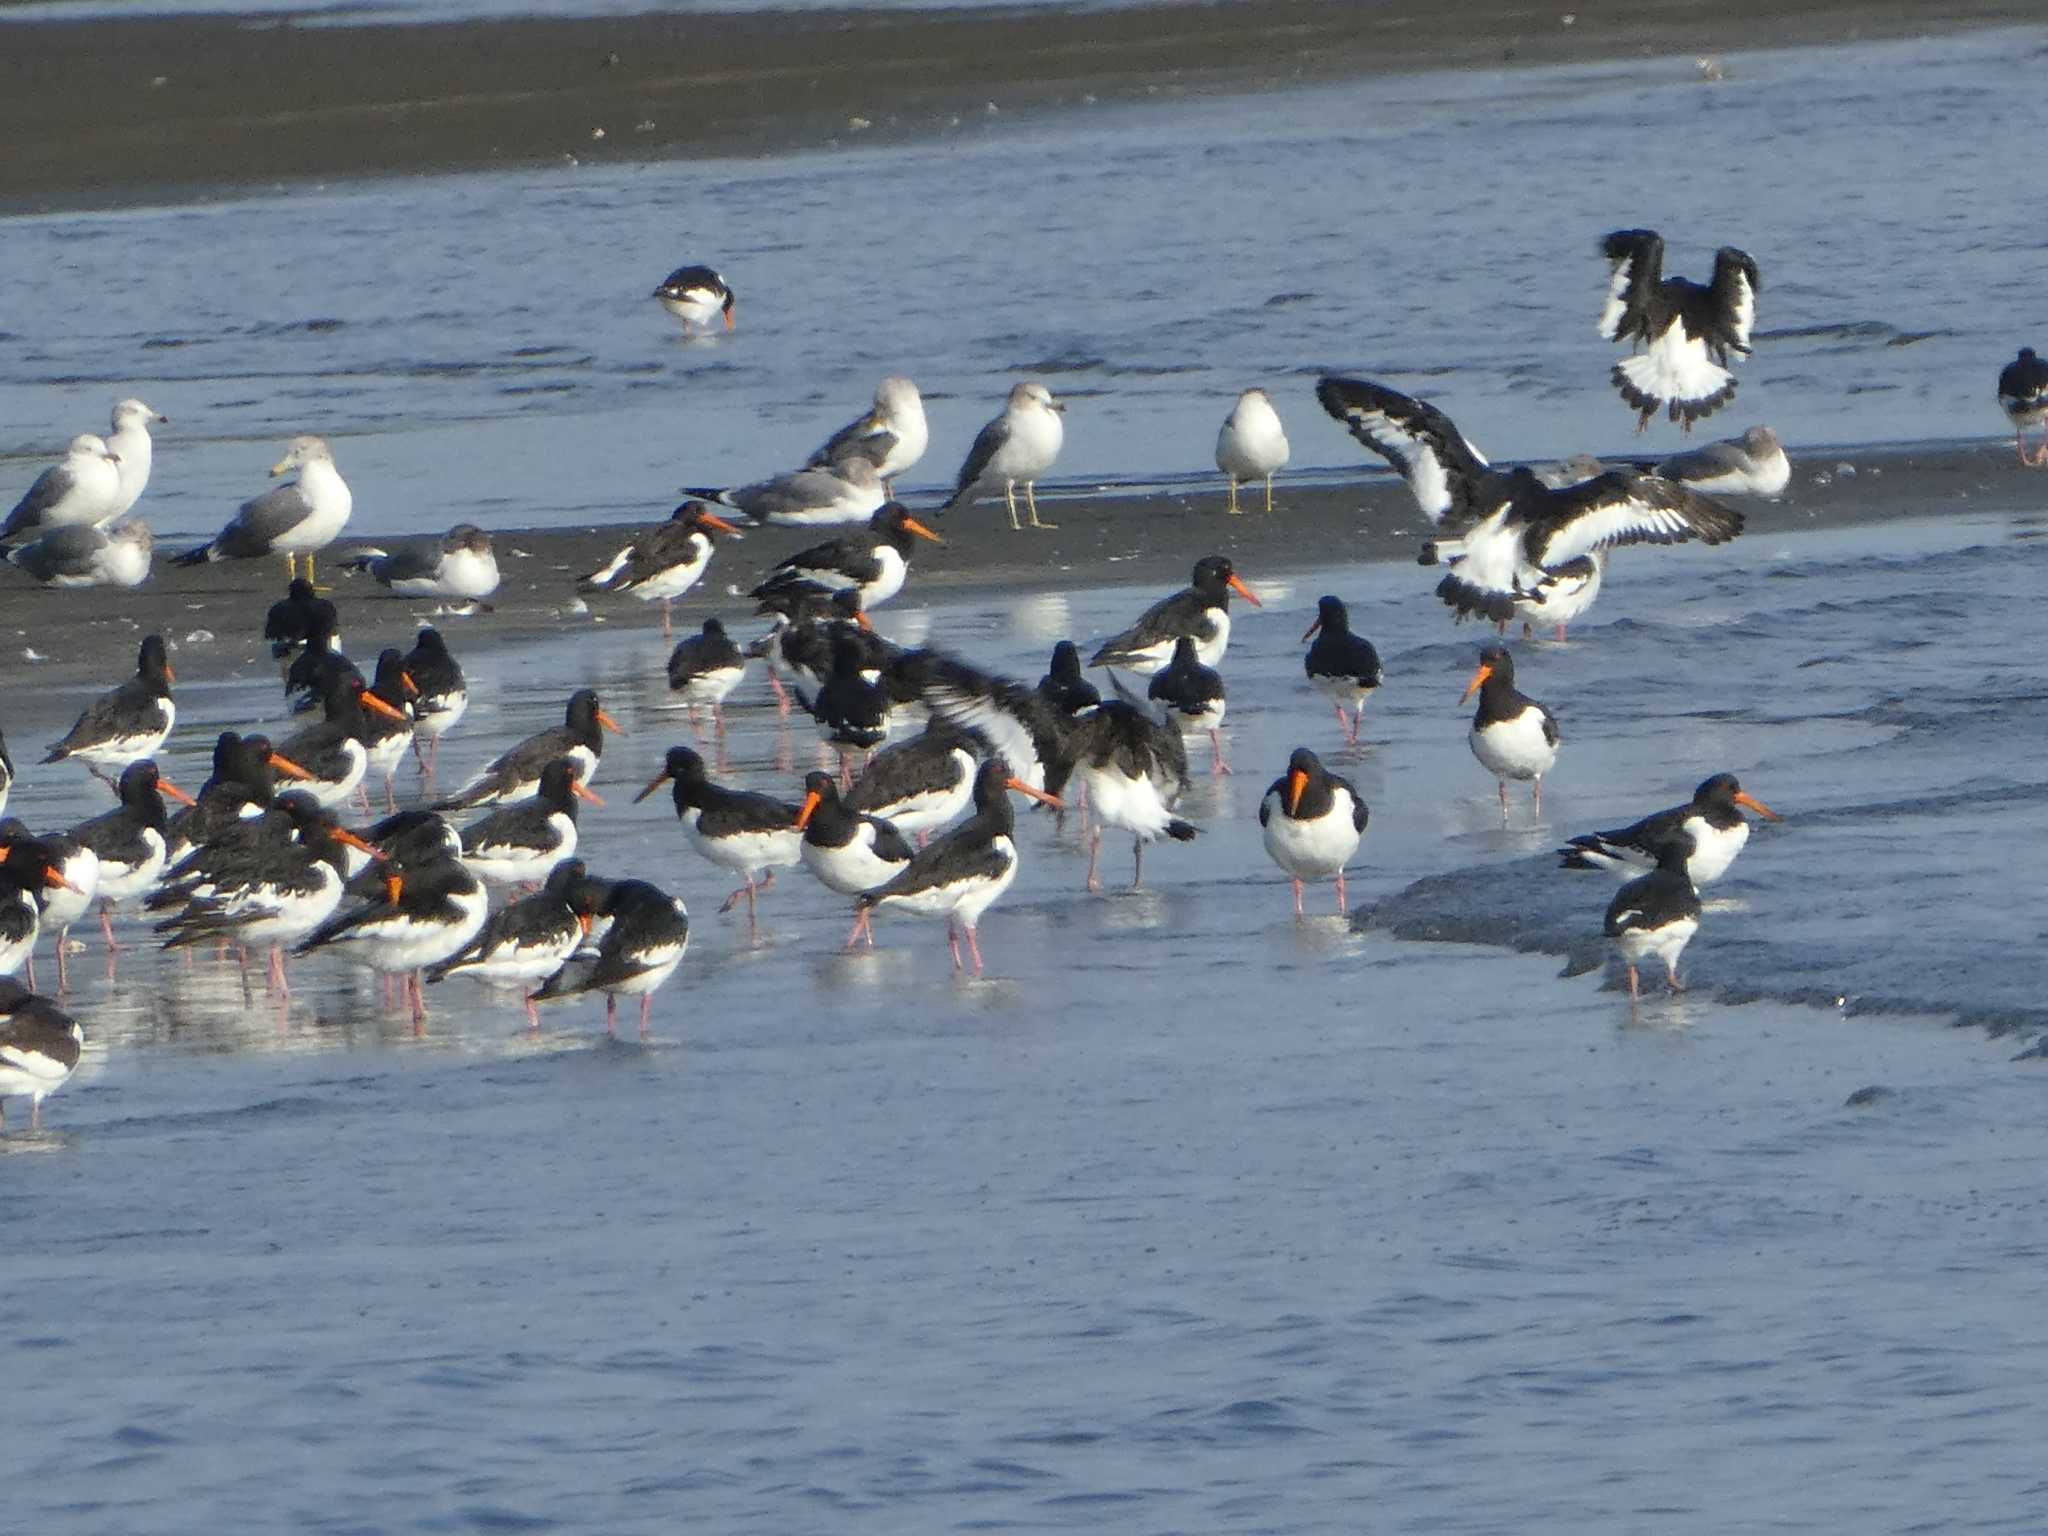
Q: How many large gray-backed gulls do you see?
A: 11